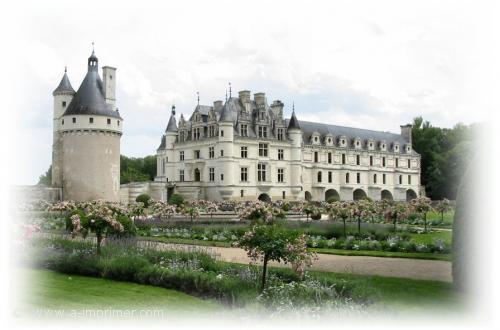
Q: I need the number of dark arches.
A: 6